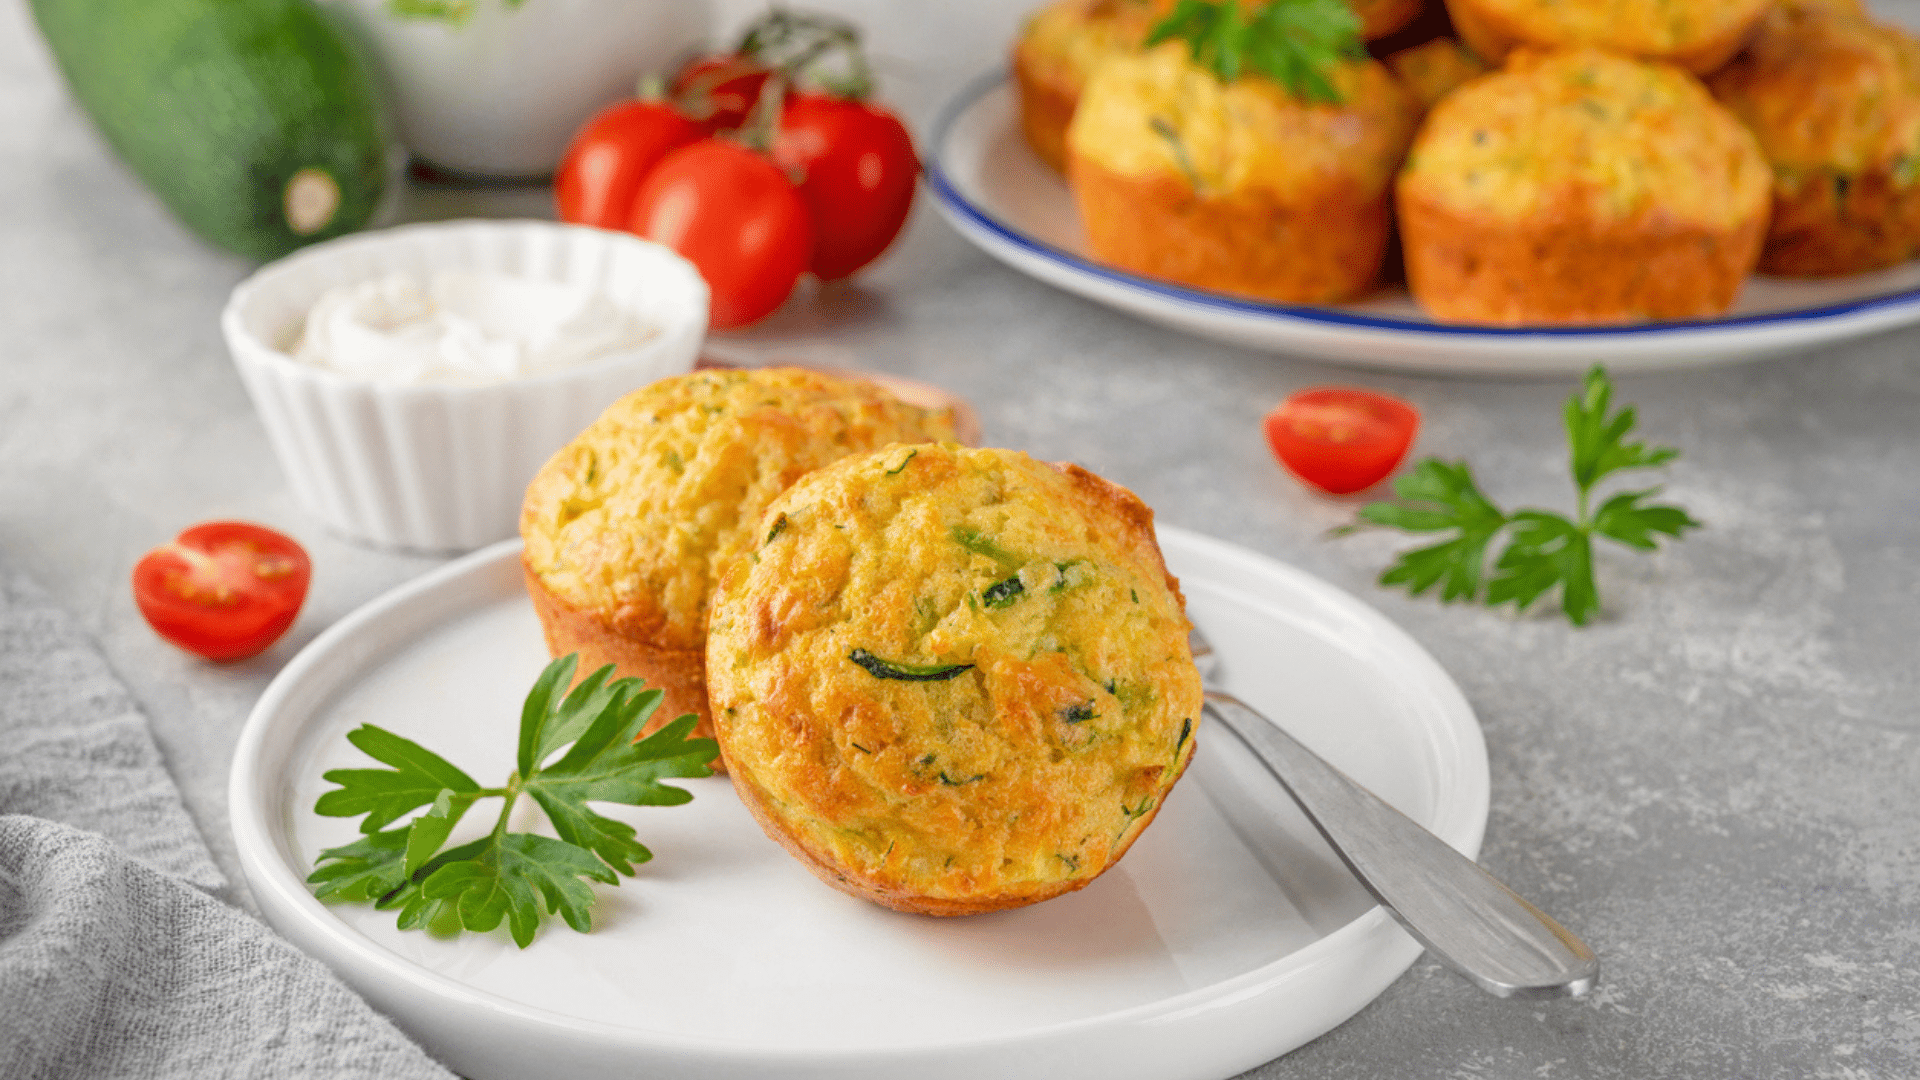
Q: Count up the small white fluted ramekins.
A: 1